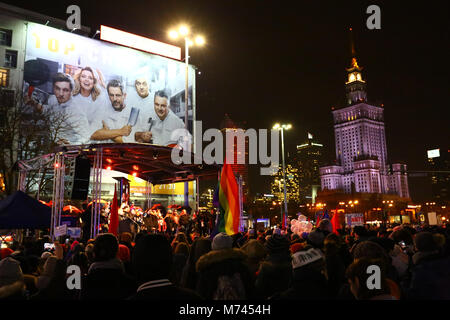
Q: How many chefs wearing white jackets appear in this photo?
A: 5